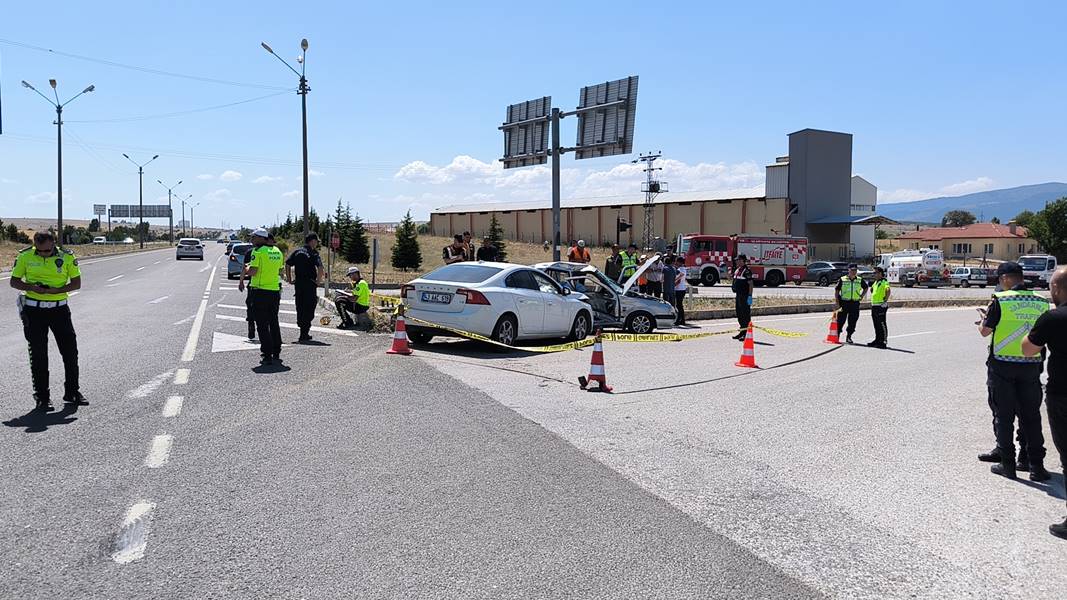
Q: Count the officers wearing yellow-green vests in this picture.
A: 7